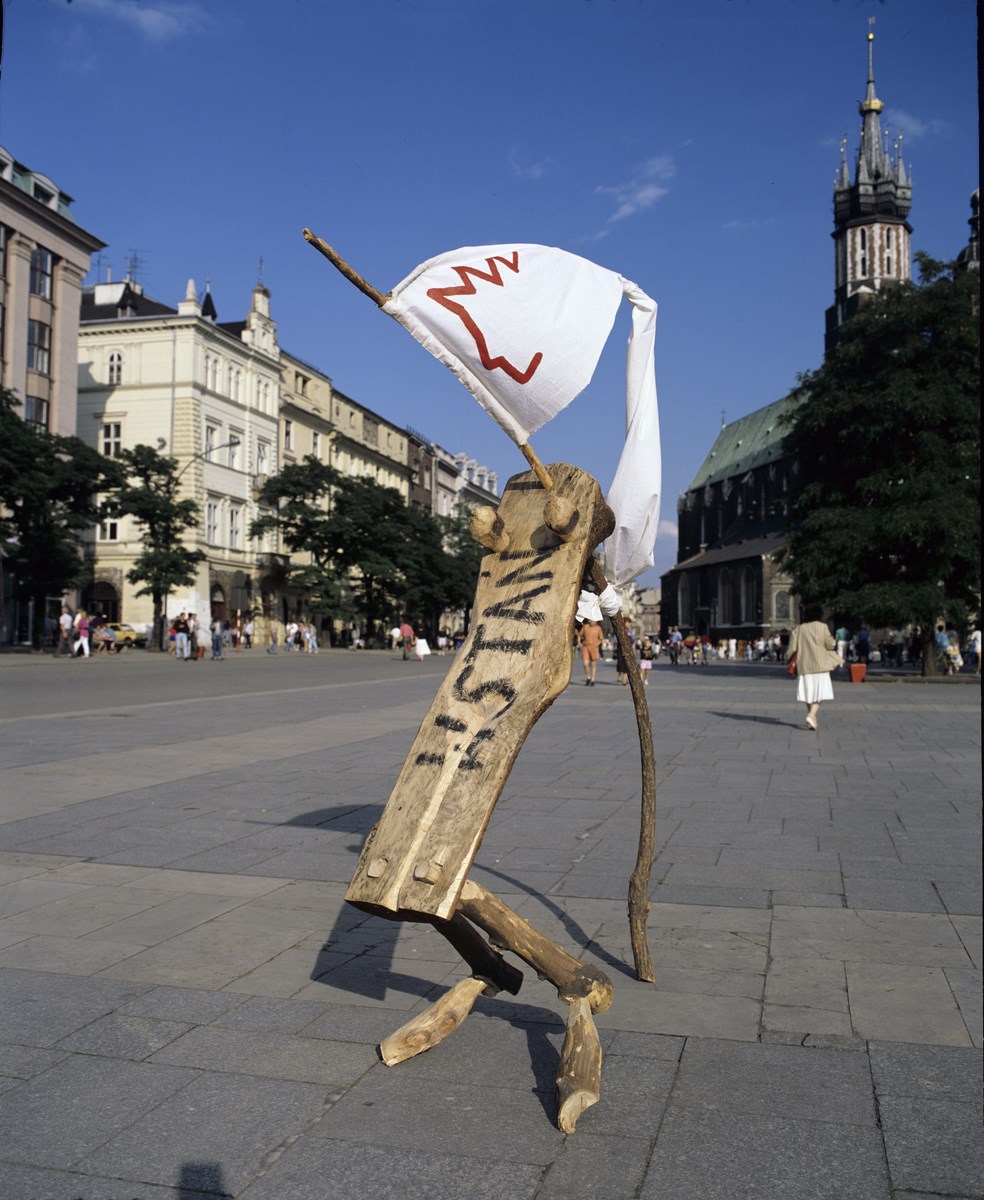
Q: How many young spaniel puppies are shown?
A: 0